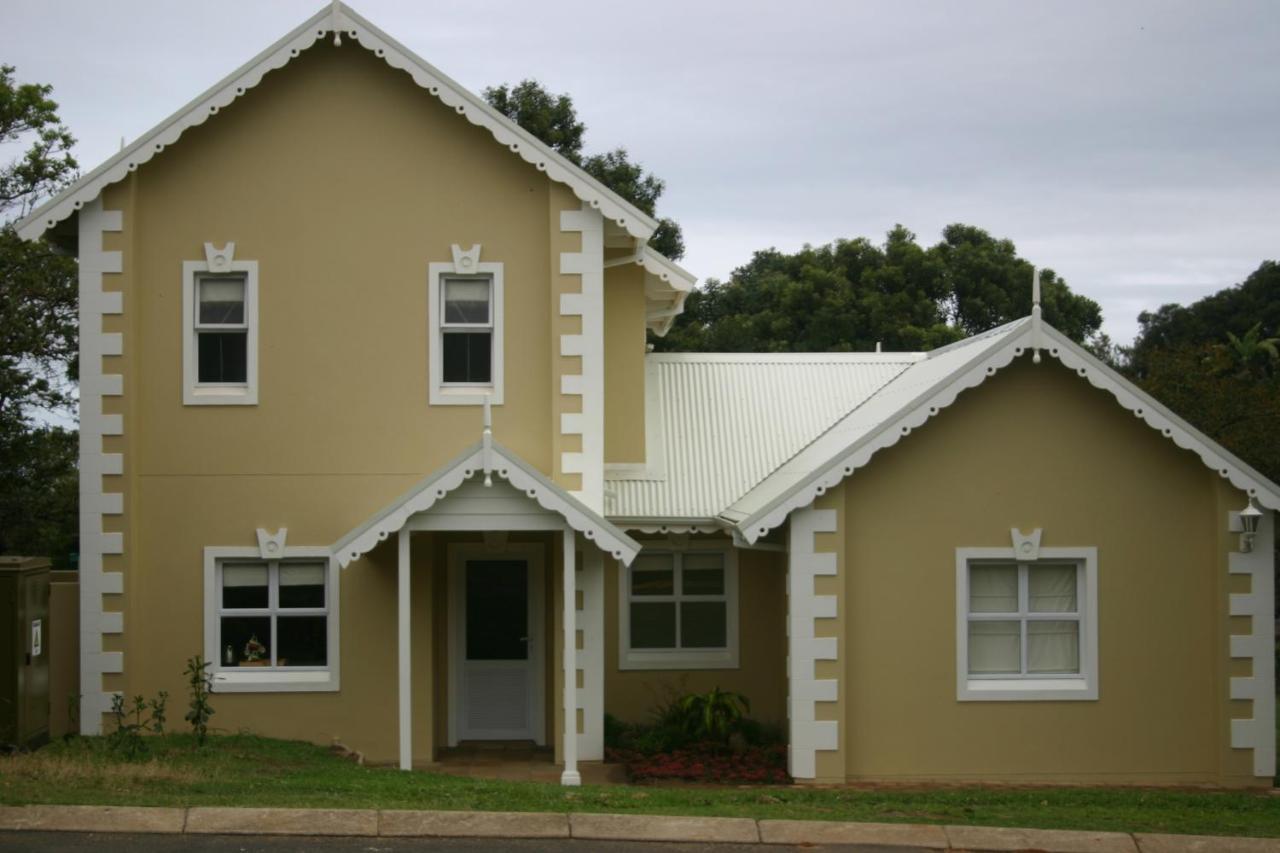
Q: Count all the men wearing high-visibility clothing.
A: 0